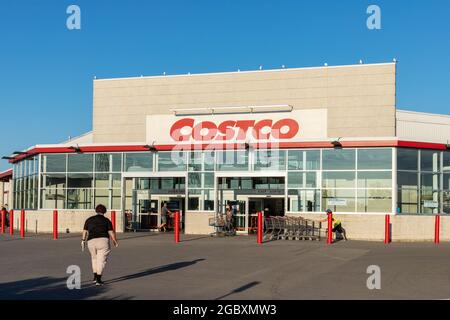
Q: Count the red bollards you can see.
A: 10